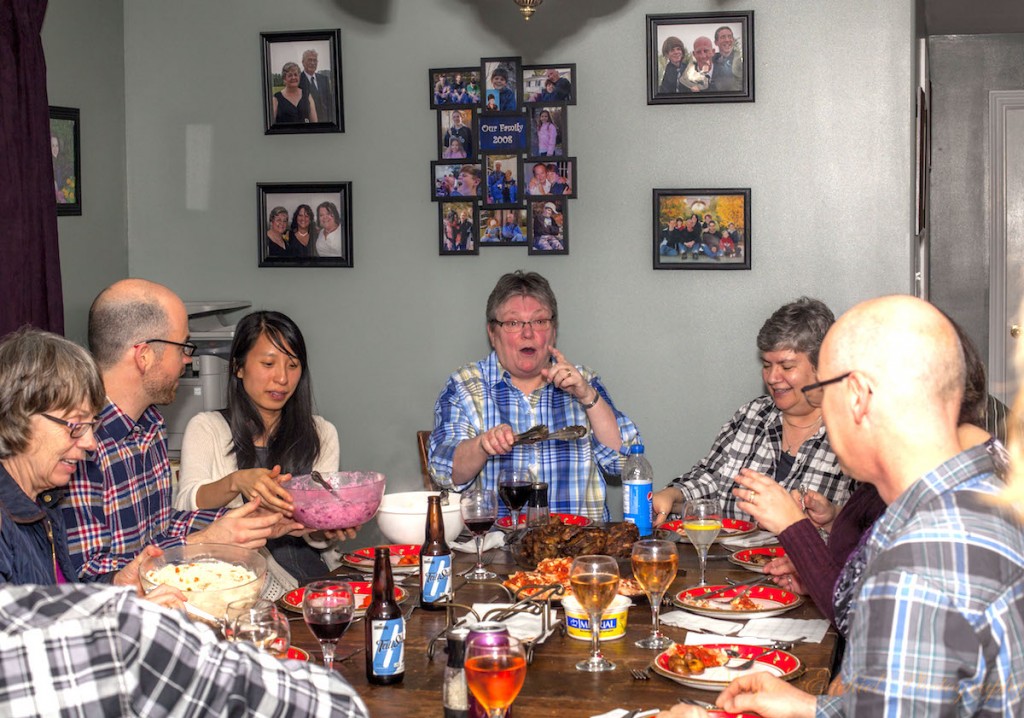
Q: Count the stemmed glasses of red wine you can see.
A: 3